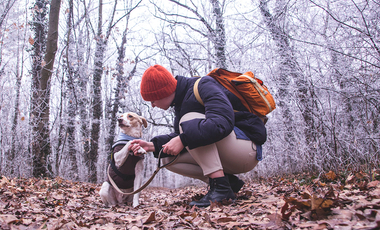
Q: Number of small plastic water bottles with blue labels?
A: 0